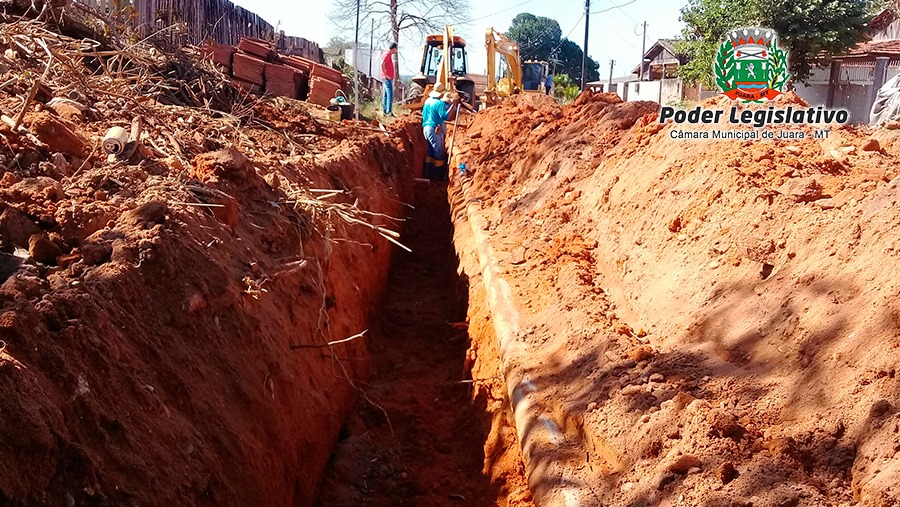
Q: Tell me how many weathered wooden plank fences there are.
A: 1